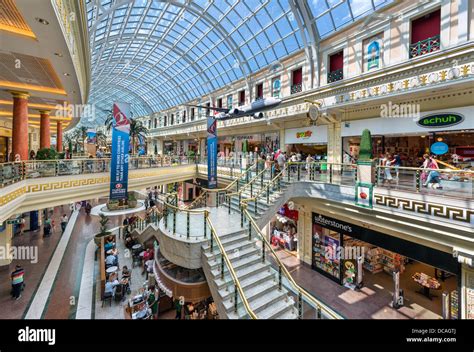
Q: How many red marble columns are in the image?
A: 3